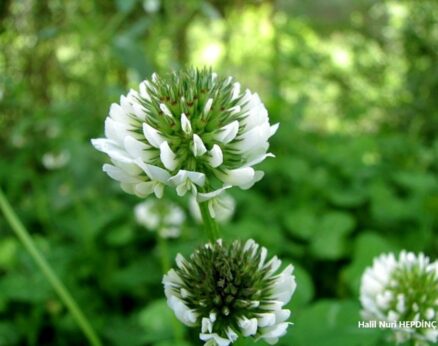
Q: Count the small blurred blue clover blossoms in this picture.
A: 0